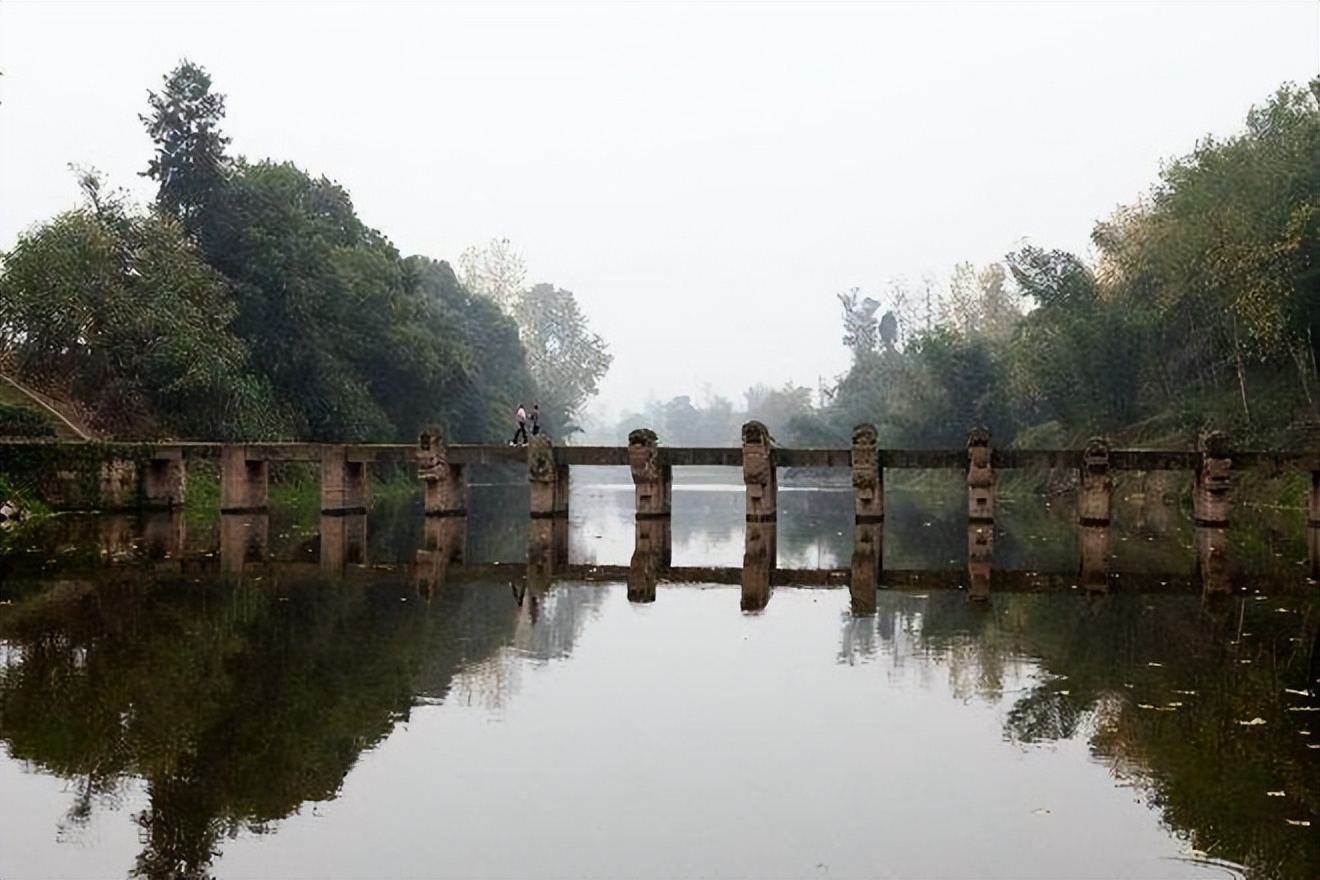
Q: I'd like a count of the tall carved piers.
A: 8